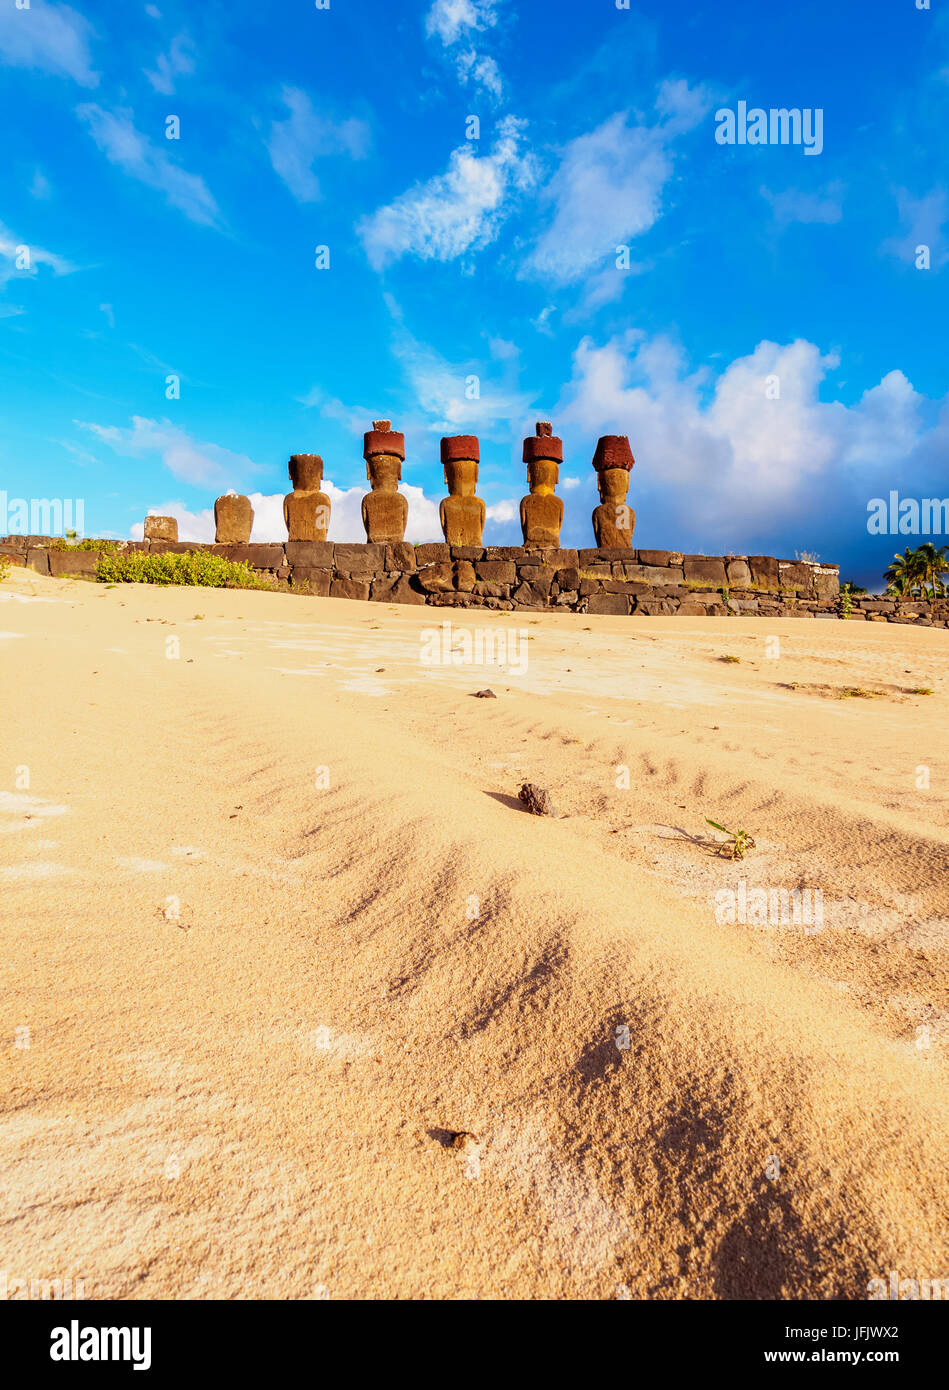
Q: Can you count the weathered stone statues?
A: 7